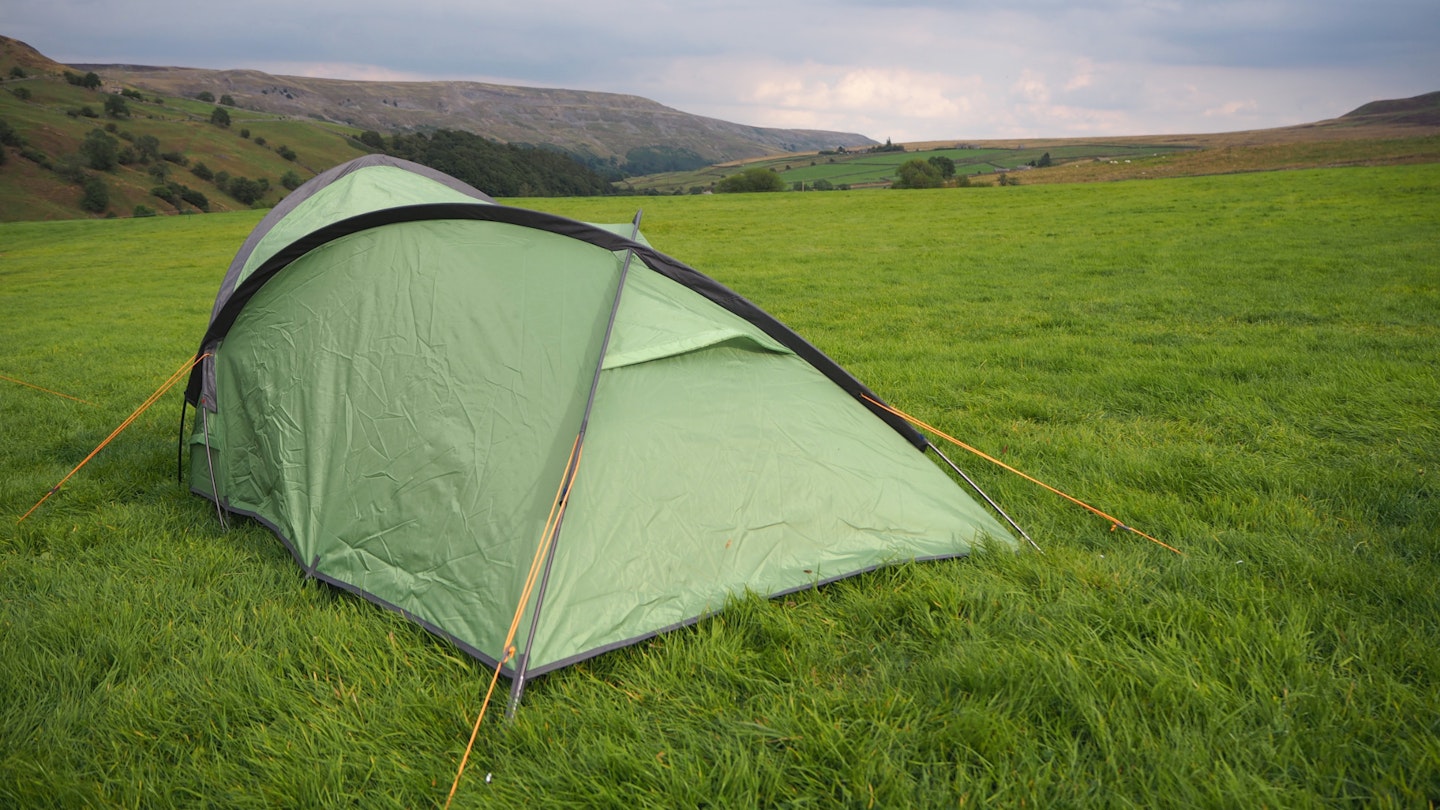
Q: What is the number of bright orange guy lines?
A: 4